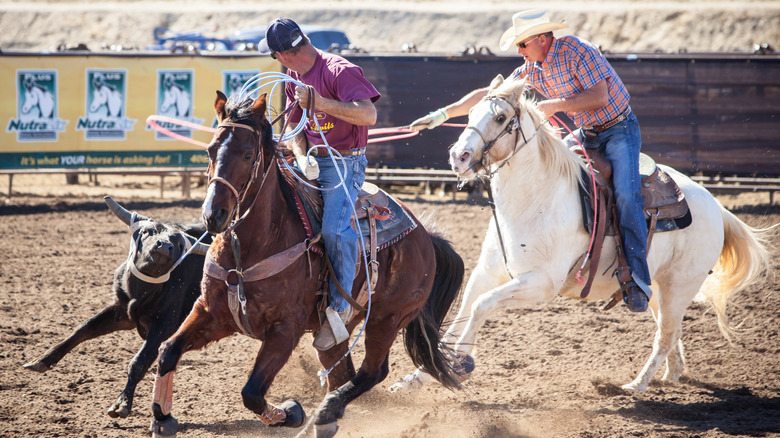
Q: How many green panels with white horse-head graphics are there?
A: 4